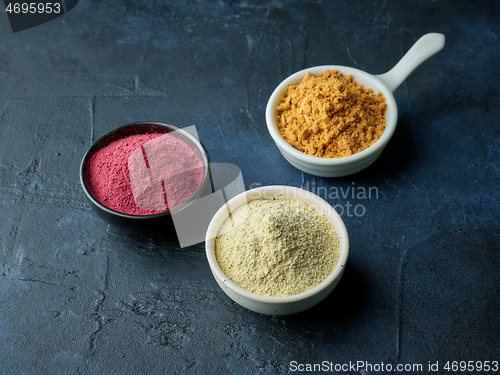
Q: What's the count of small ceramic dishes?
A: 3